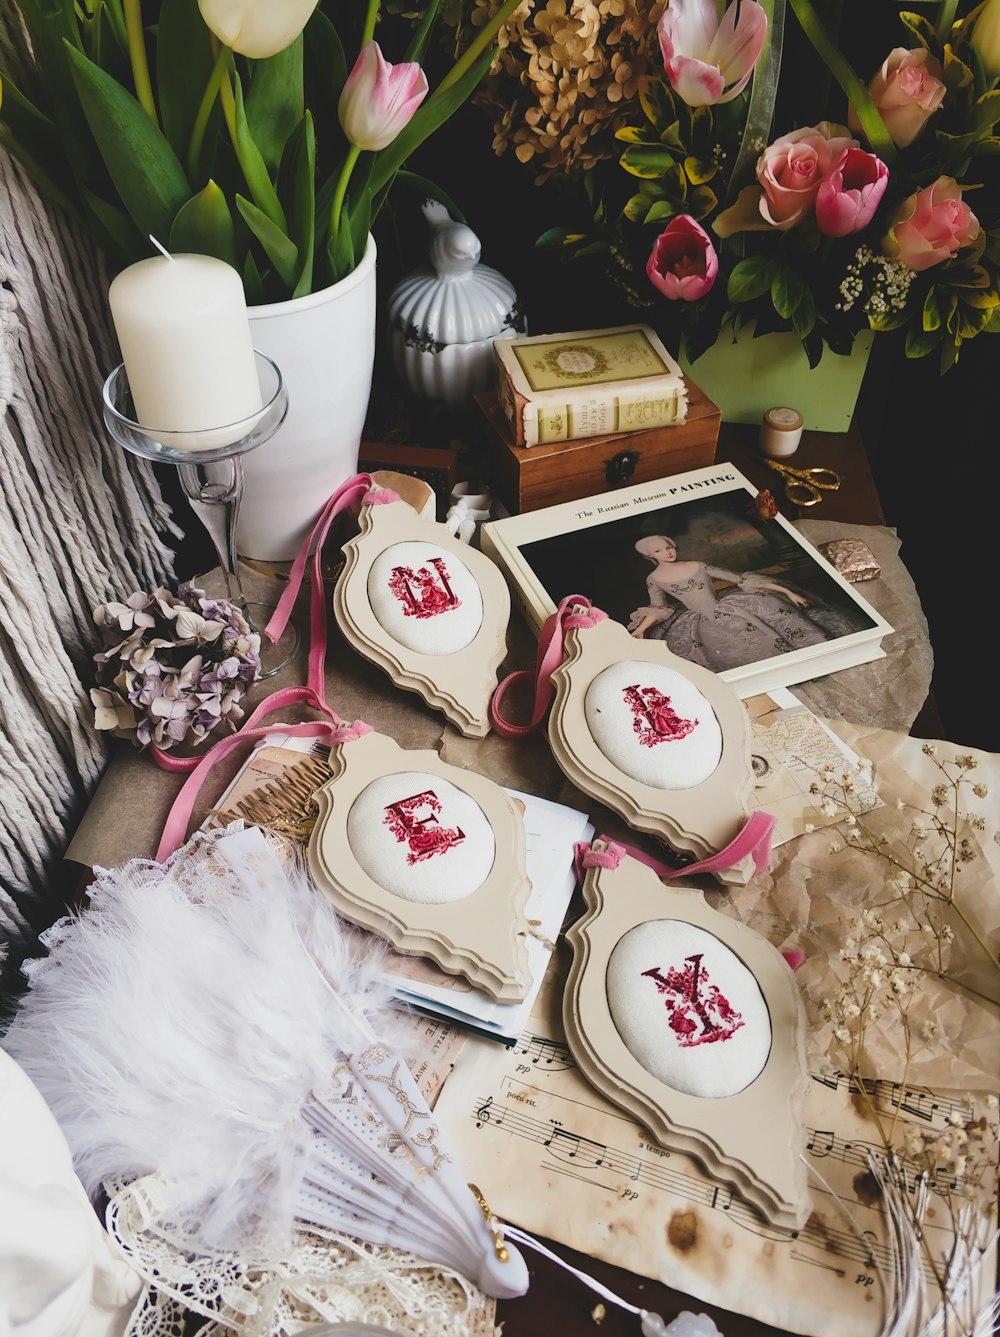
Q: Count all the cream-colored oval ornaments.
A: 4